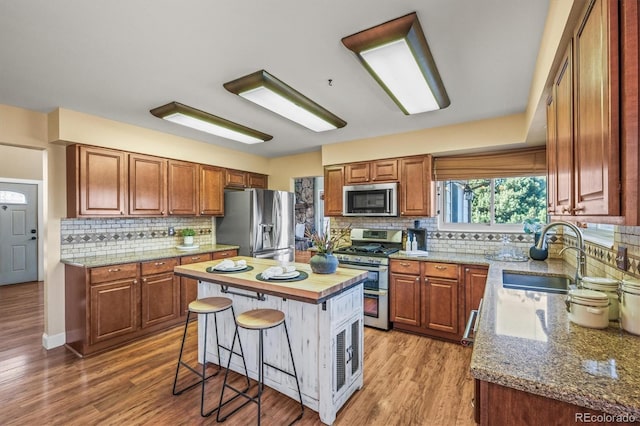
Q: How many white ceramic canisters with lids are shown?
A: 3